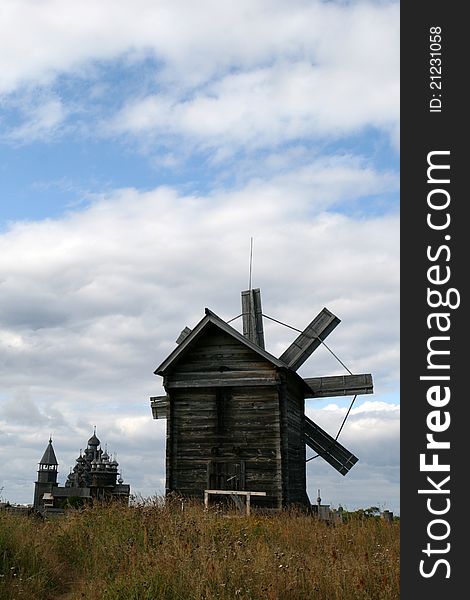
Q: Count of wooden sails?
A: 6